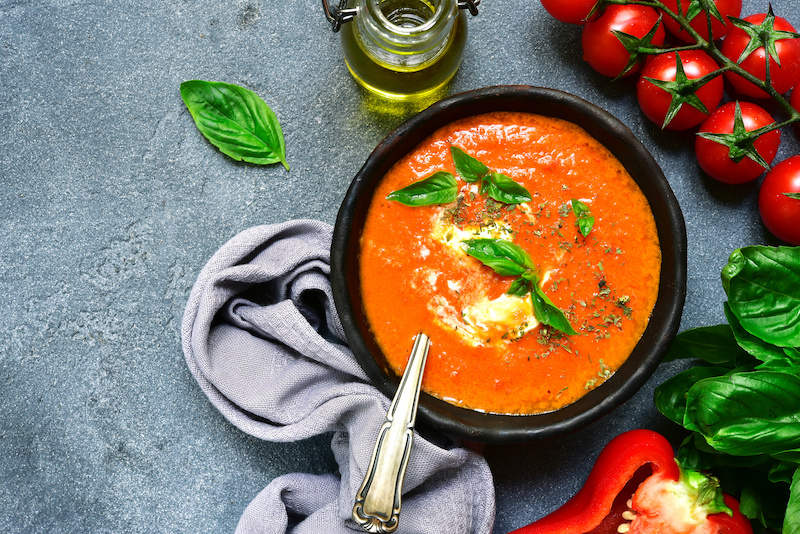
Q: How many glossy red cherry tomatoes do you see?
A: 8